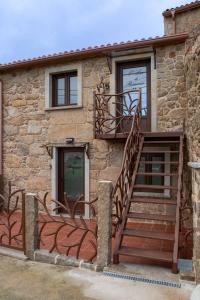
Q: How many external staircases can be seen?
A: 1